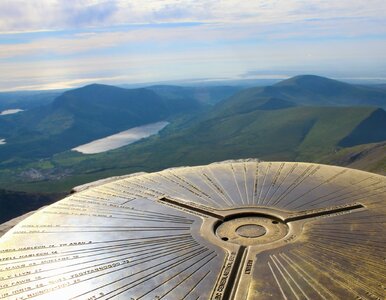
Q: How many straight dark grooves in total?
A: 3